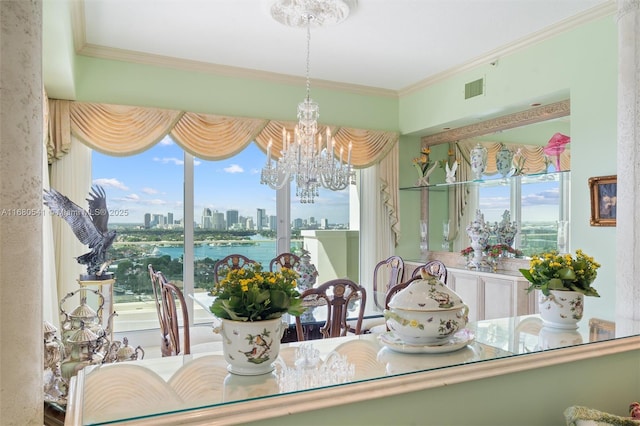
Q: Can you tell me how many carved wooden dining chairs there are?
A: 8